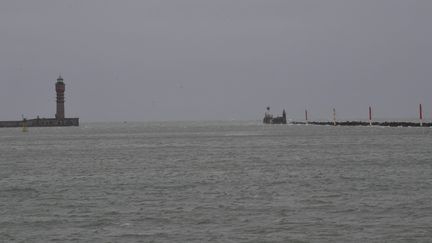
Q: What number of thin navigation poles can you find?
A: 4